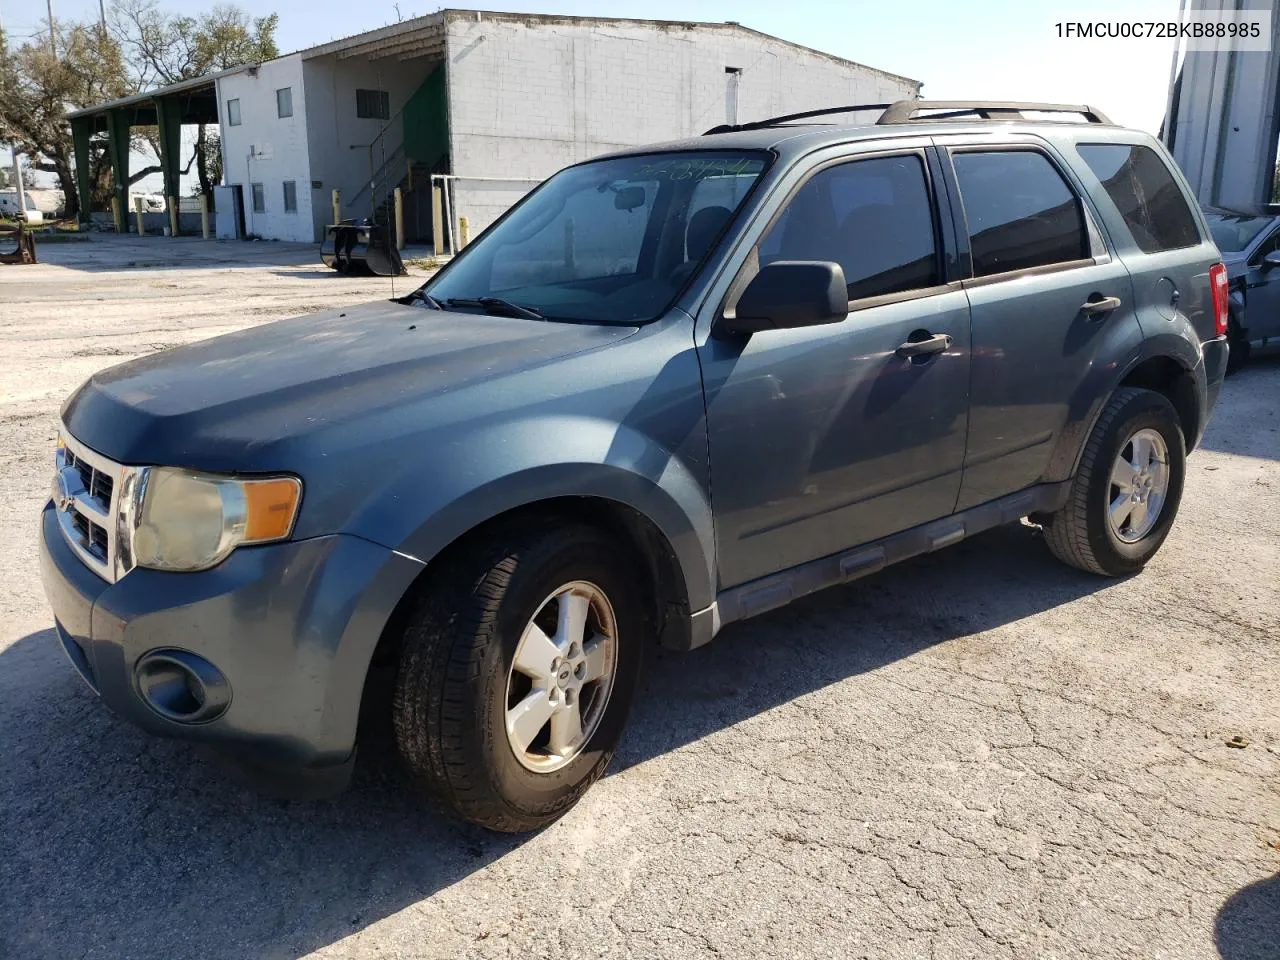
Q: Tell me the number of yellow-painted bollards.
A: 8